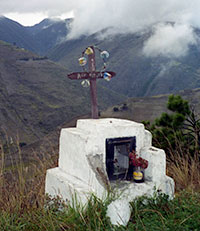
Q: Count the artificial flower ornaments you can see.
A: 5